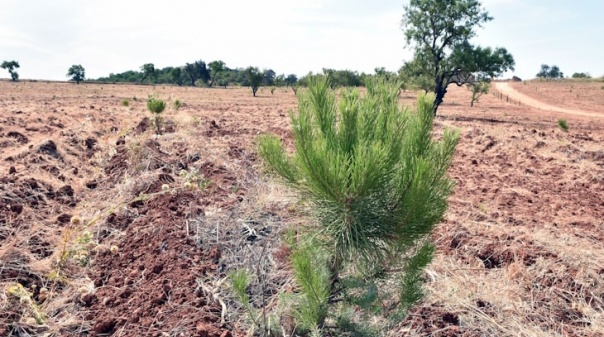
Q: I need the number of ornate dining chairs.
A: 0